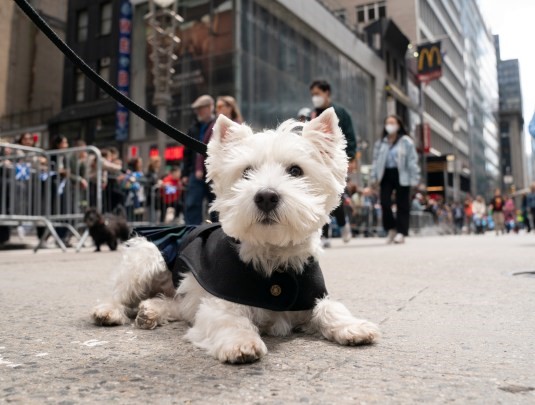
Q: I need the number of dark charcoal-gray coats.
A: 1